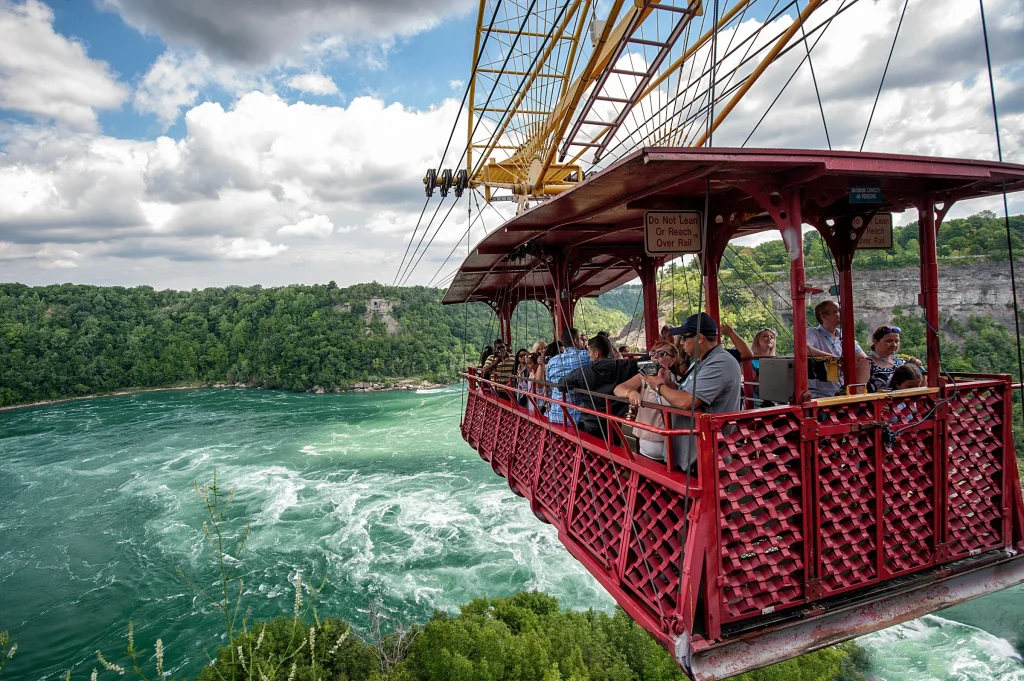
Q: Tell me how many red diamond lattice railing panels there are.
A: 12